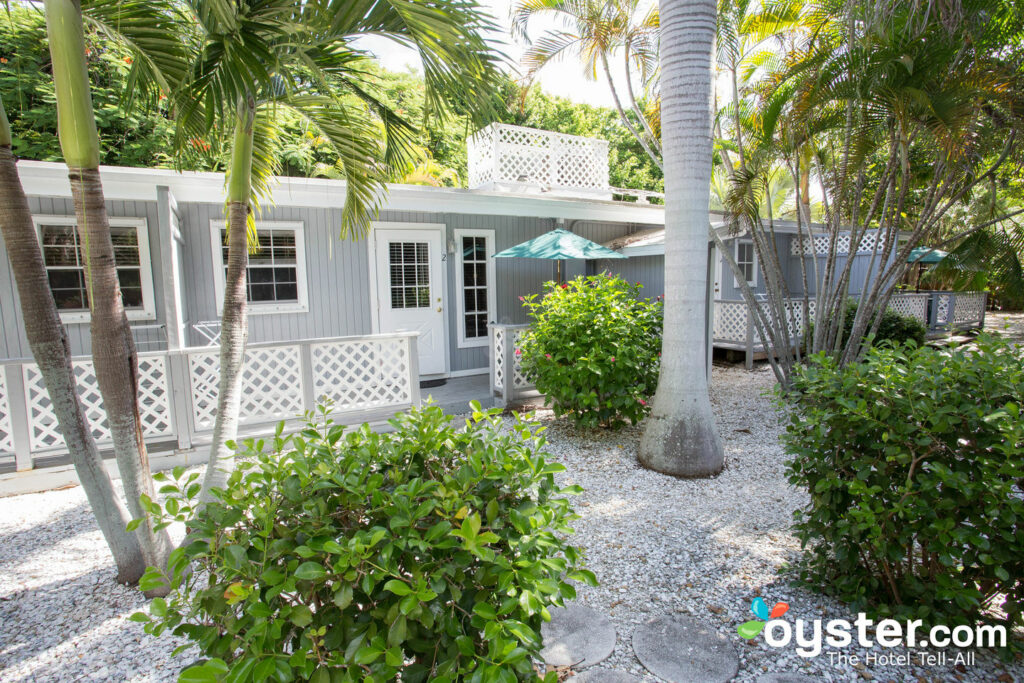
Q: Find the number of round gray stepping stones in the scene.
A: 4